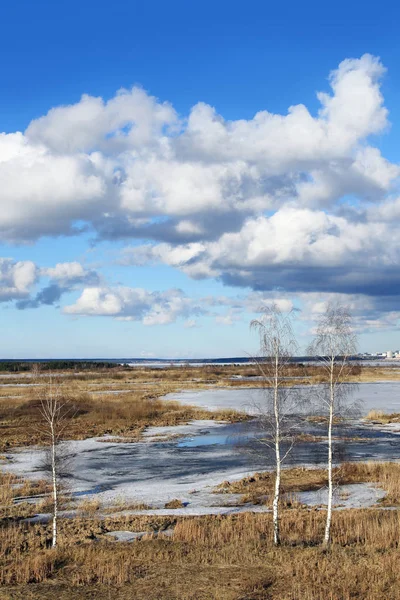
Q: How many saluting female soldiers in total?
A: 0